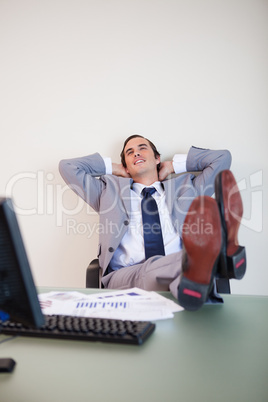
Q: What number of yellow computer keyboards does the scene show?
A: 0